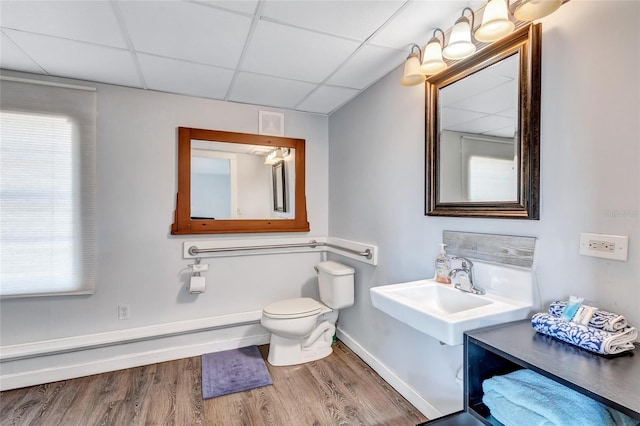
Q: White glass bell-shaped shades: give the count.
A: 5